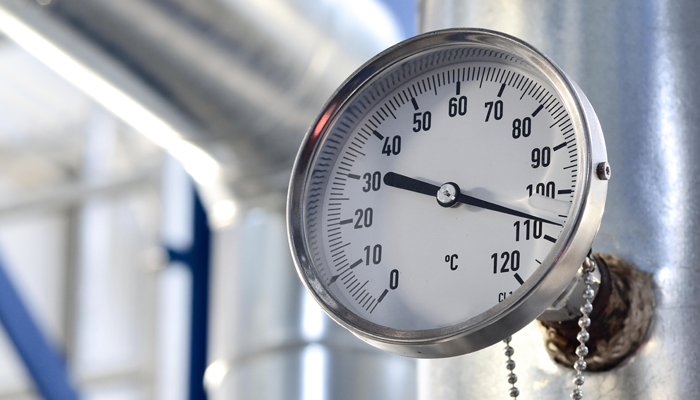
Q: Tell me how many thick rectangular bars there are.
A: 13